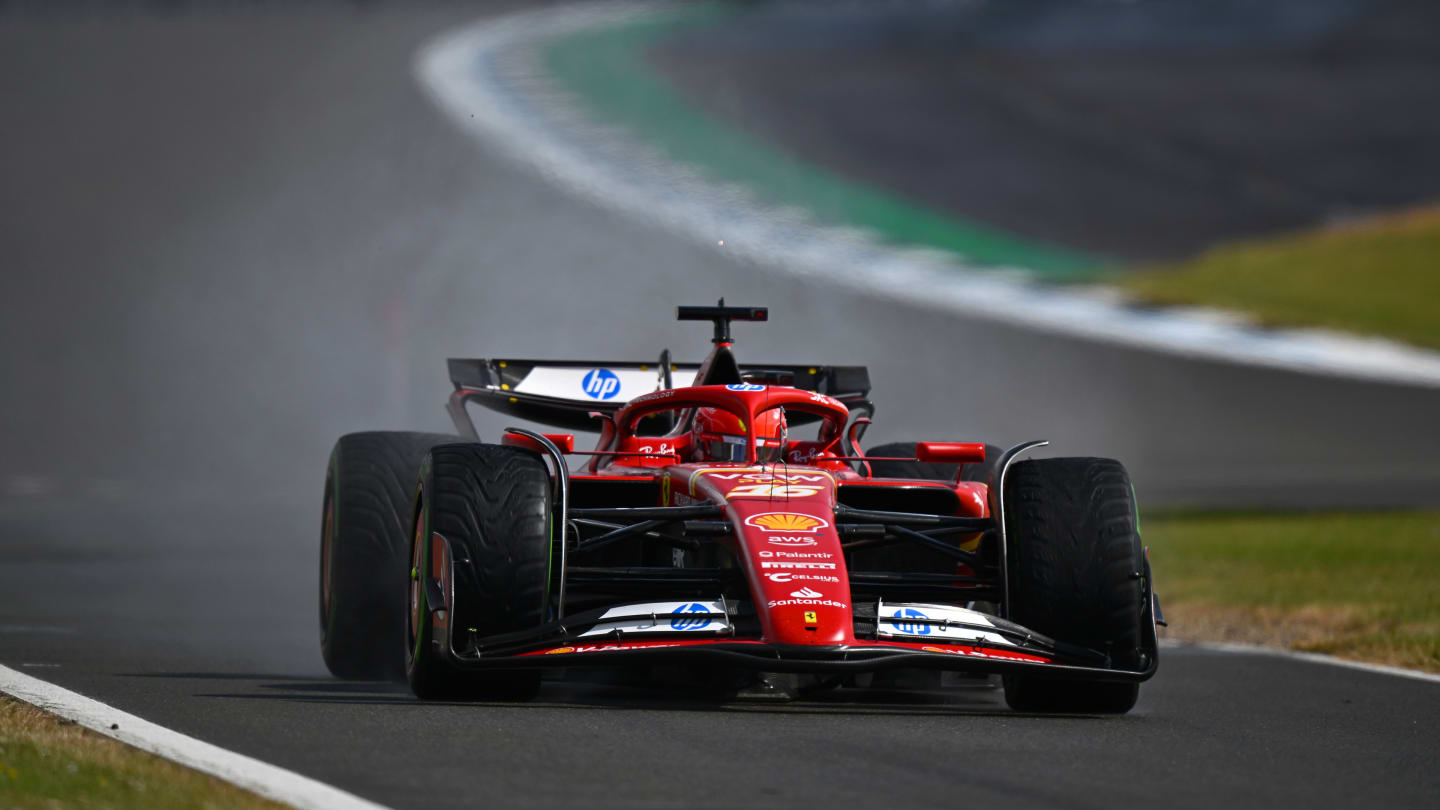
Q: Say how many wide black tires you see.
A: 4